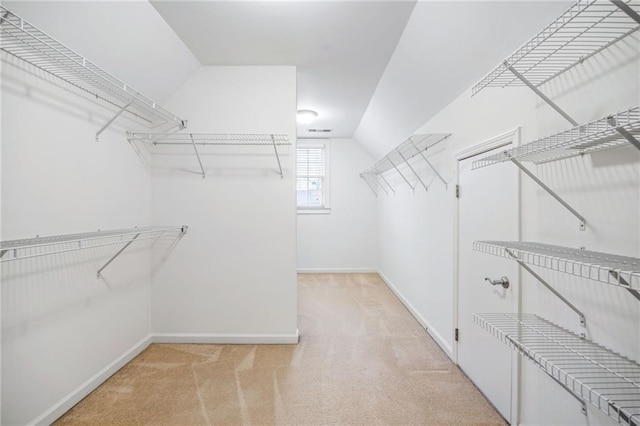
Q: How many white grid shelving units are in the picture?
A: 8